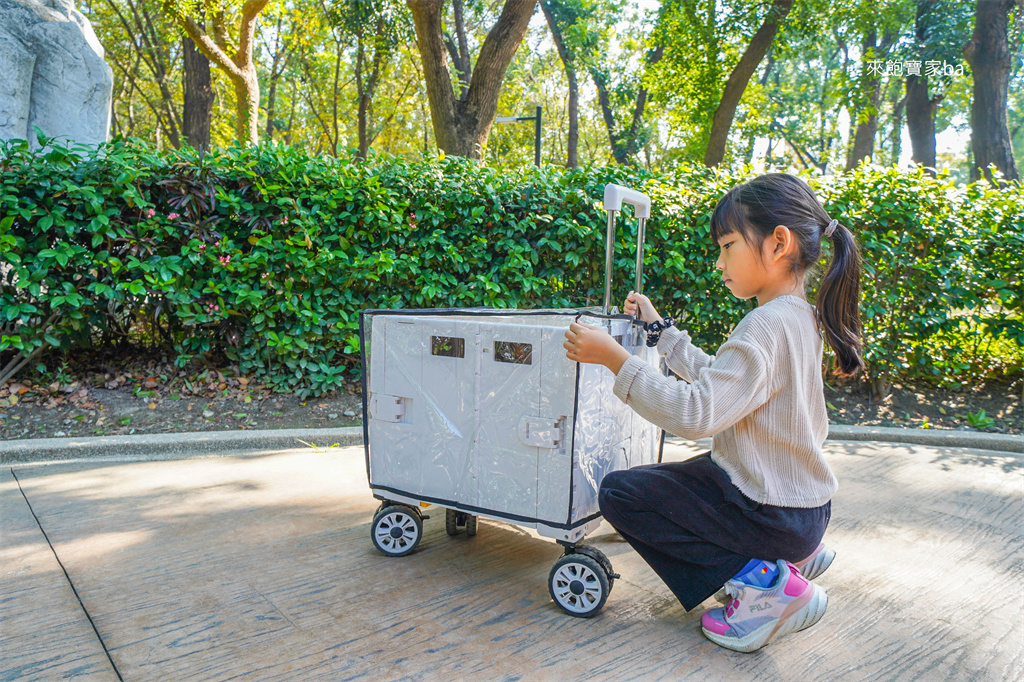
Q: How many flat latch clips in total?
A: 2